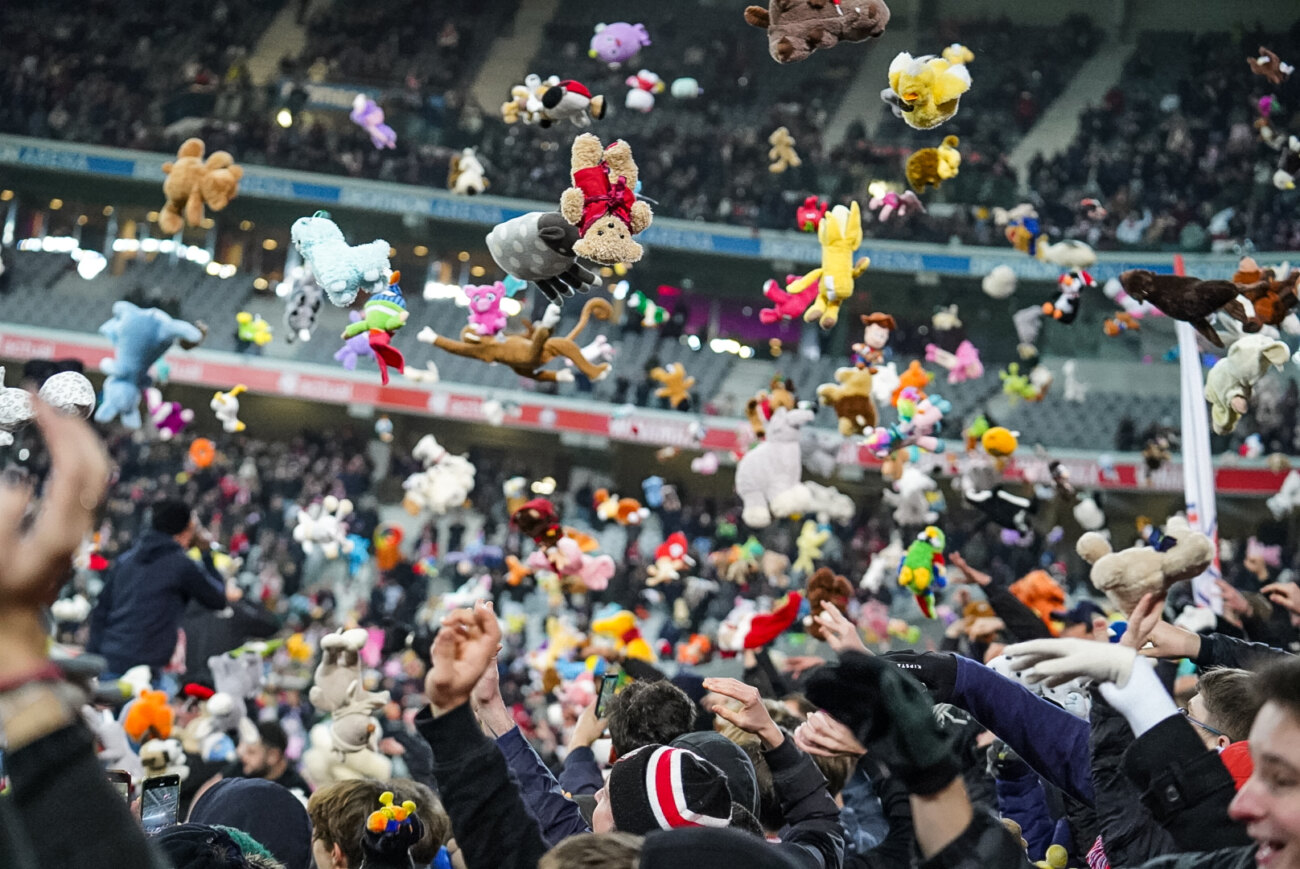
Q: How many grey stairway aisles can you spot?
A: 4